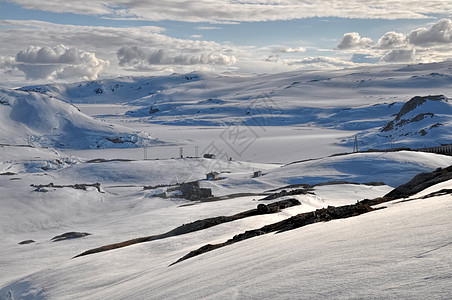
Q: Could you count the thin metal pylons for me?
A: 4